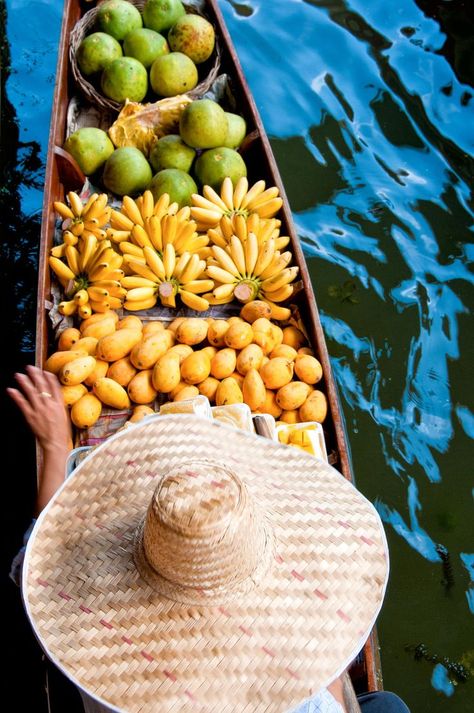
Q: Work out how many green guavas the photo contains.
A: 14